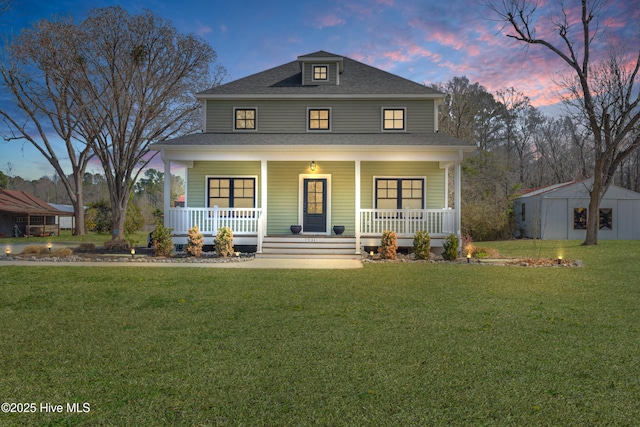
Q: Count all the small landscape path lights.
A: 7